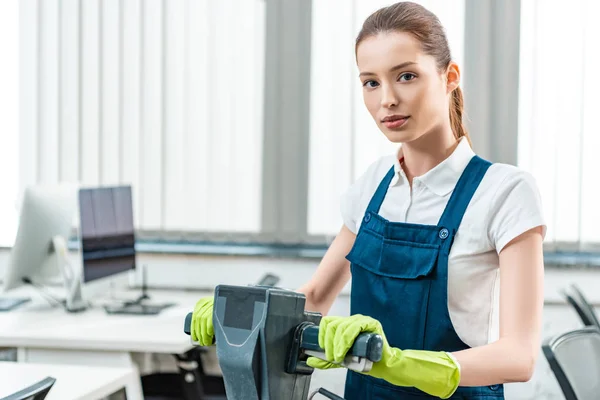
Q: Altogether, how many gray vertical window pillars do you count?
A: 2